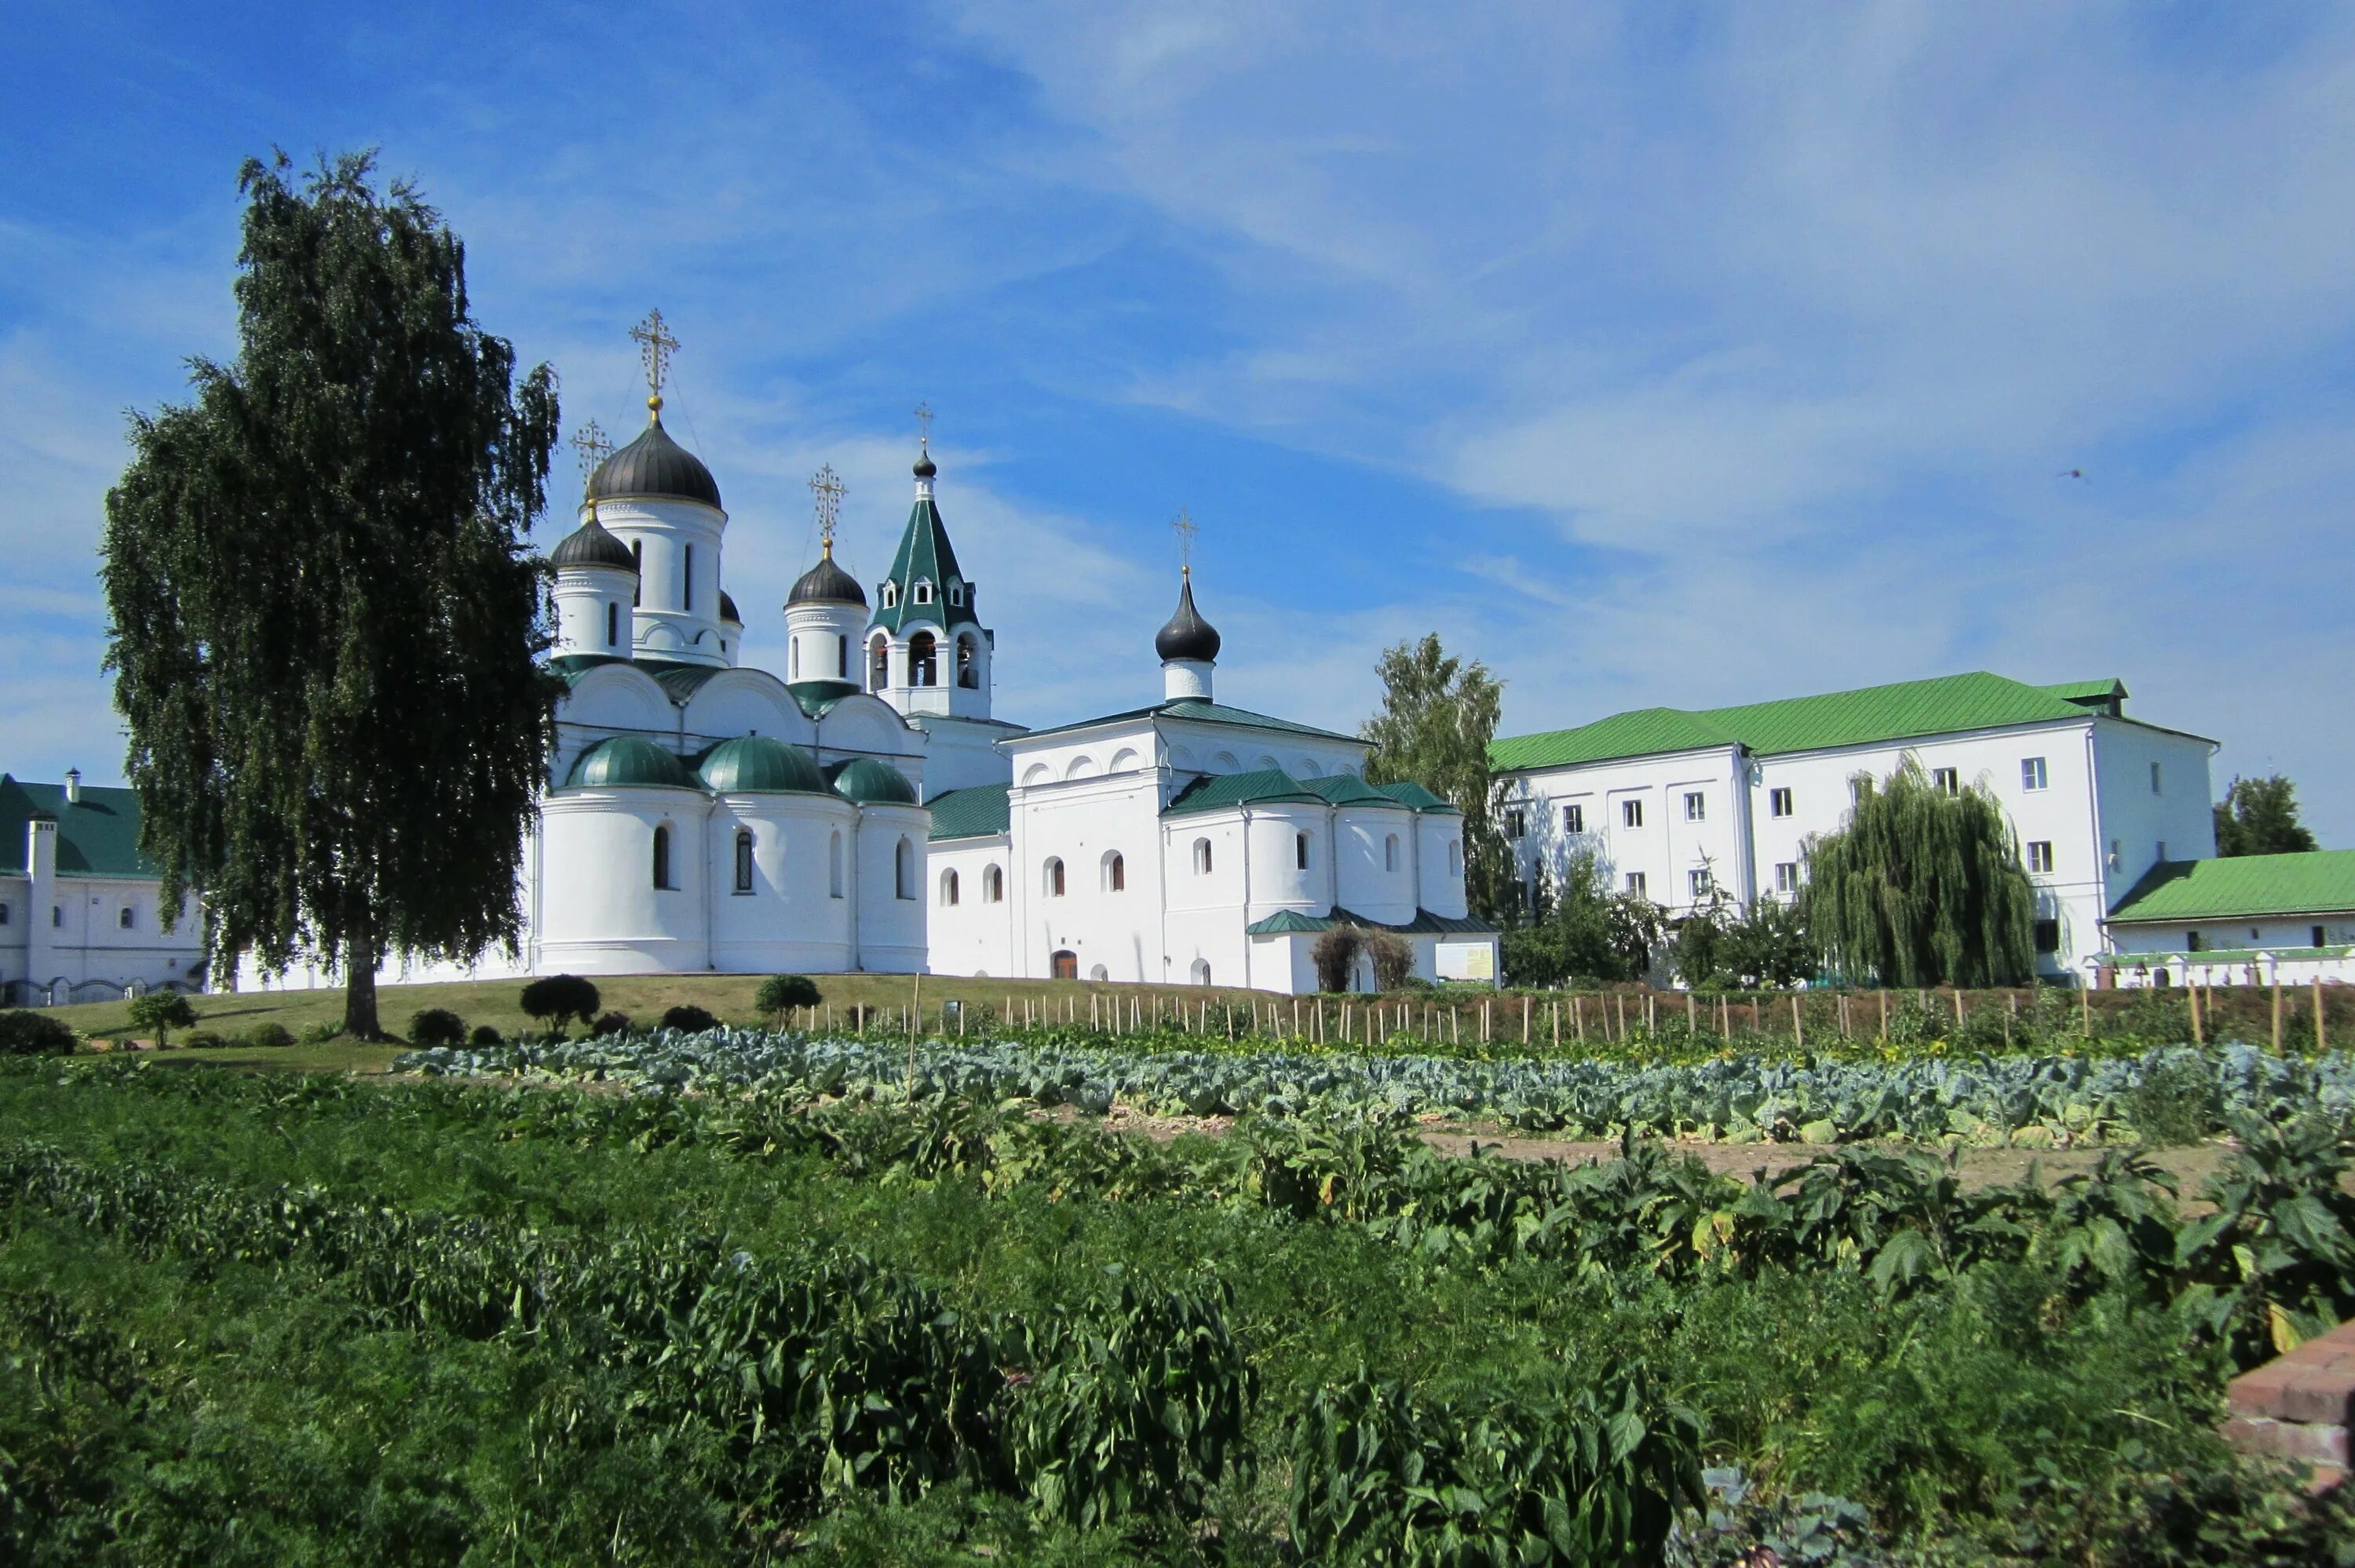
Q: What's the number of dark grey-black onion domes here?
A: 6